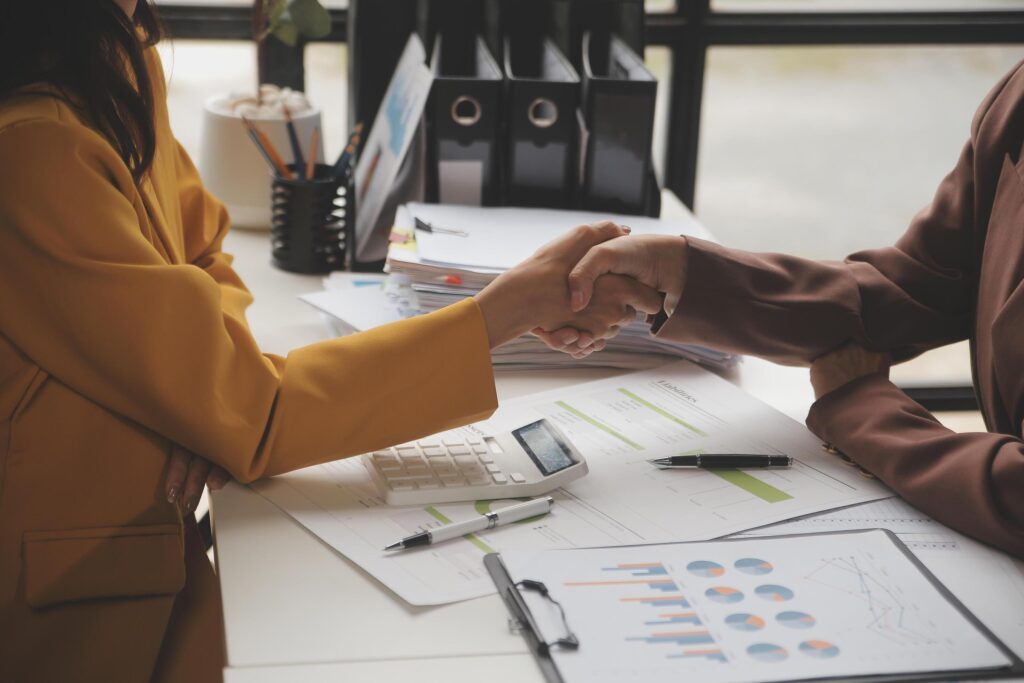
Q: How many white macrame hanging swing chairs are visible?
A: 0